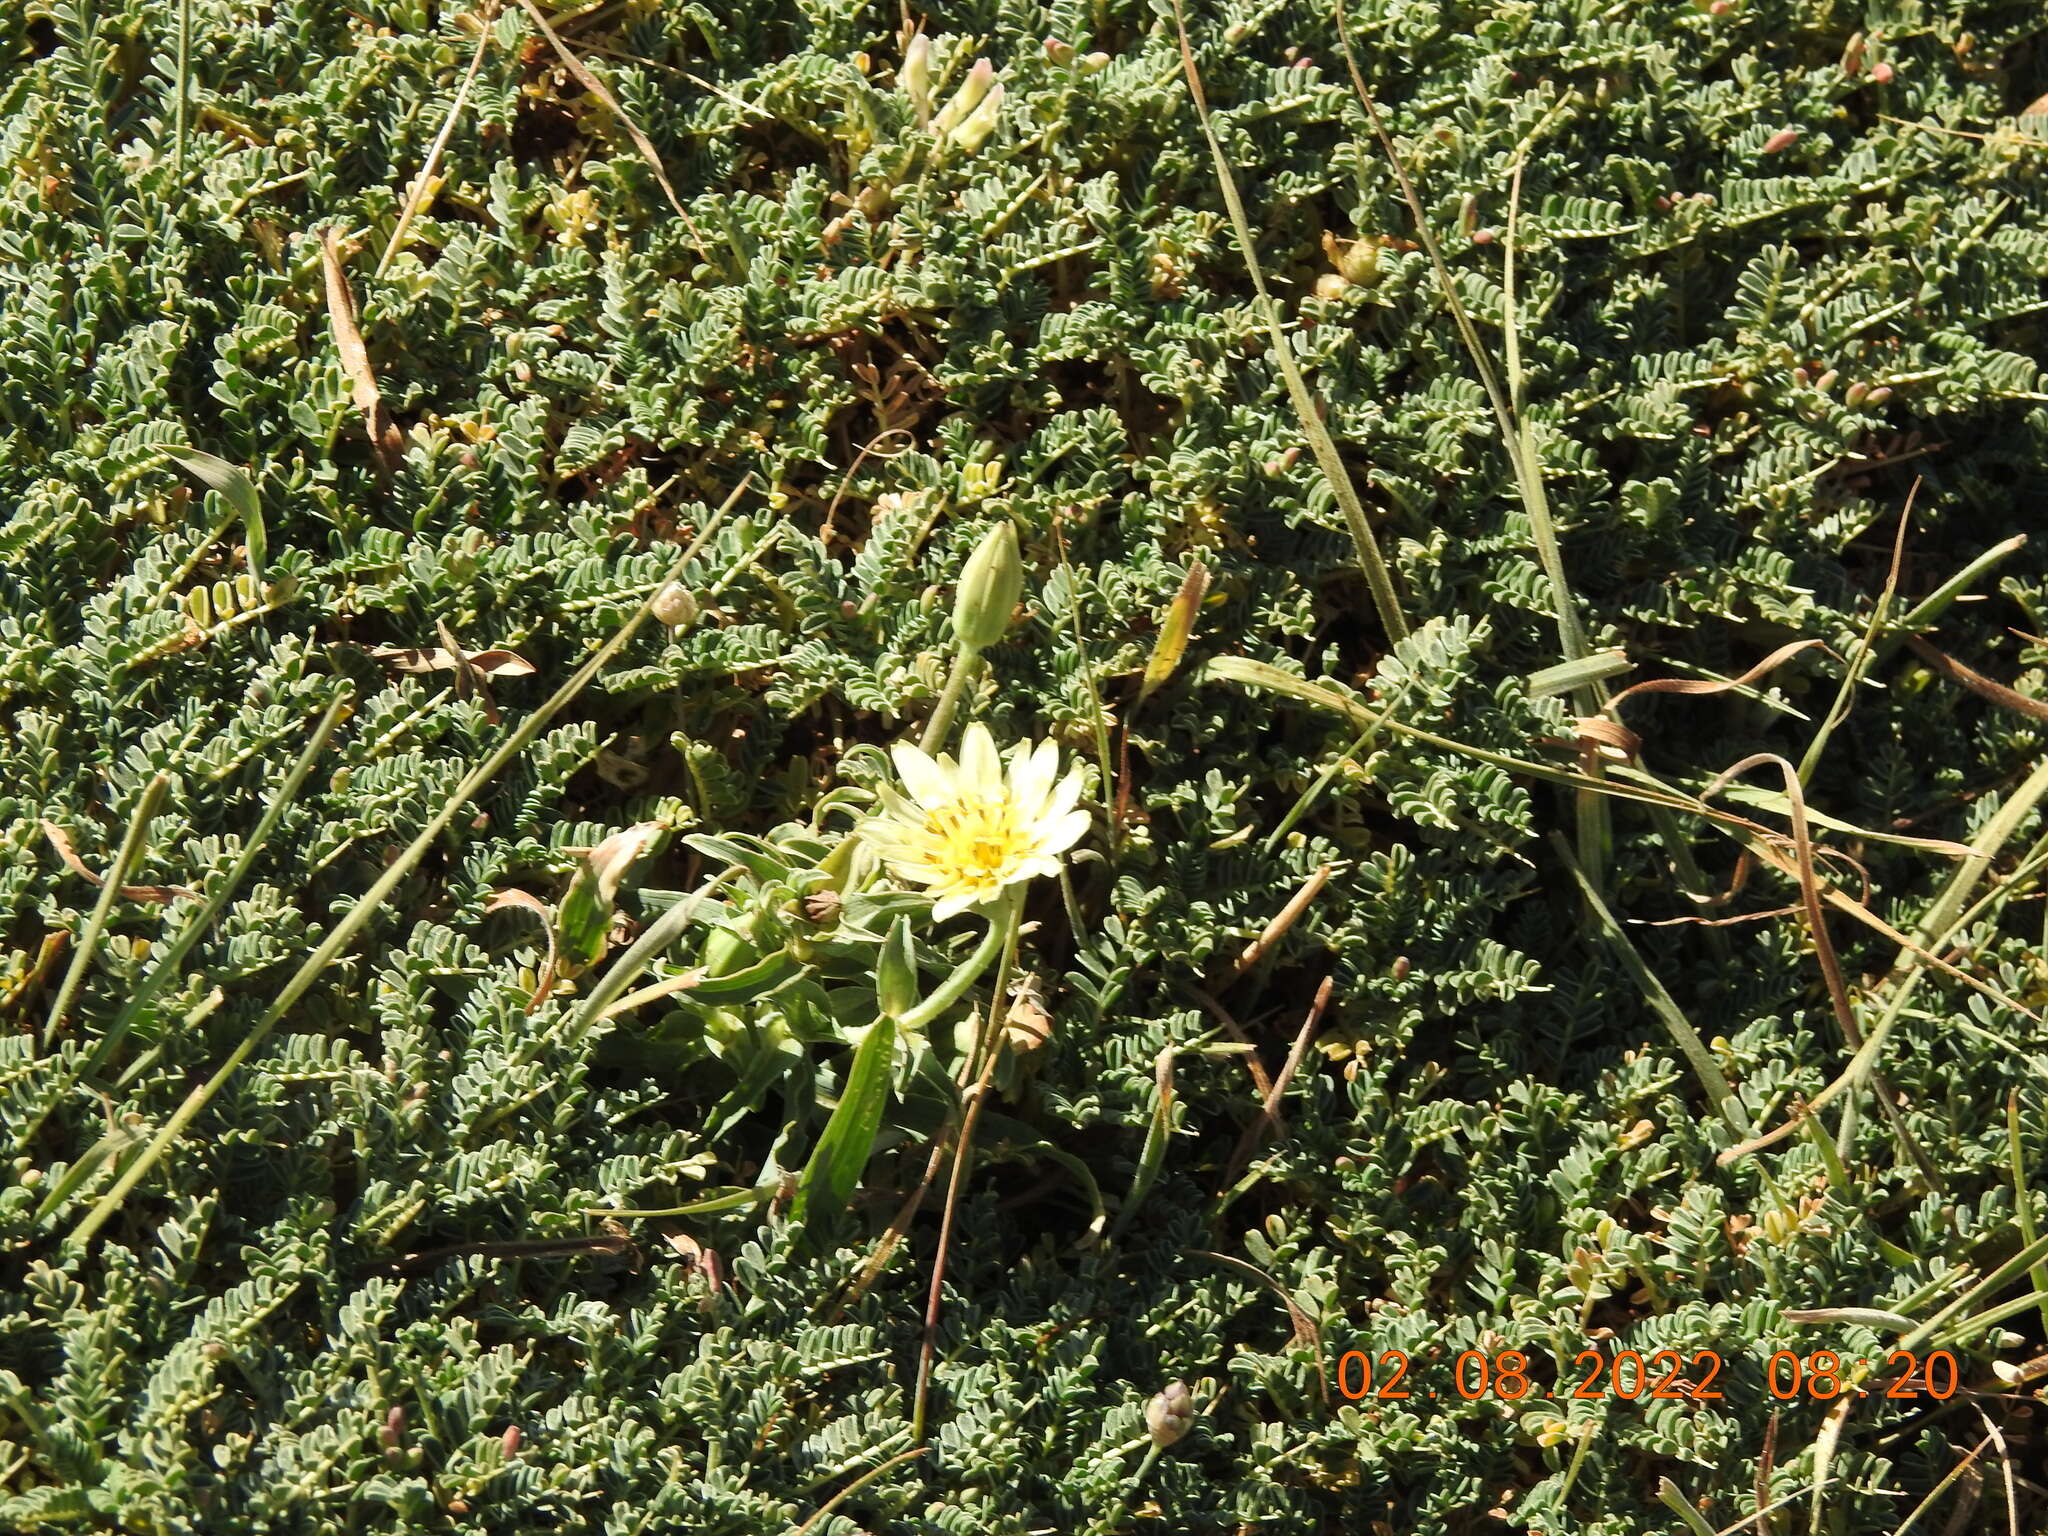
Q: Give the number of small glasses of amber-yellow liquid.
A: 0